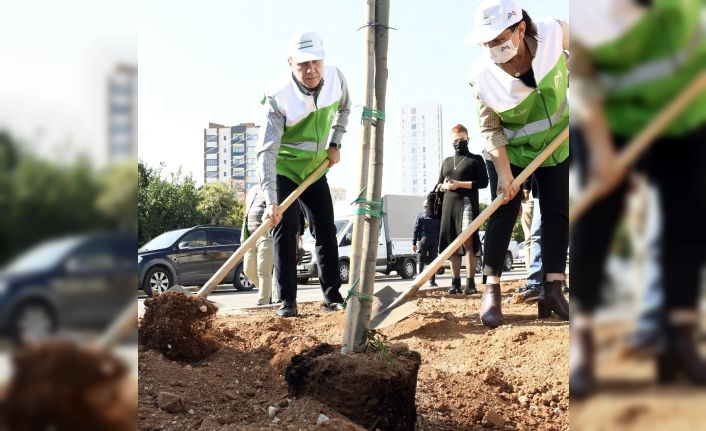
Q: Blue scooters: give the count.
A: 0